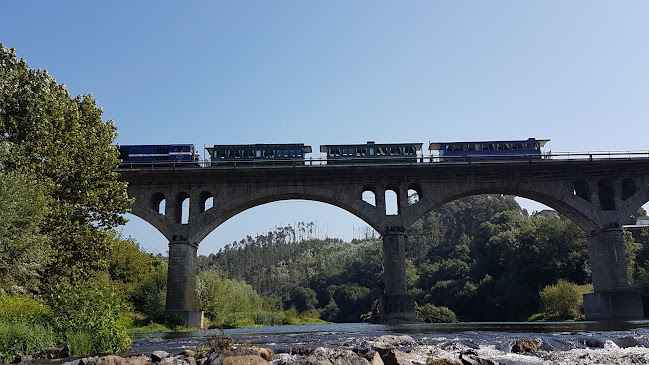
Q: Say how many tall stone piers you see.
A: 3